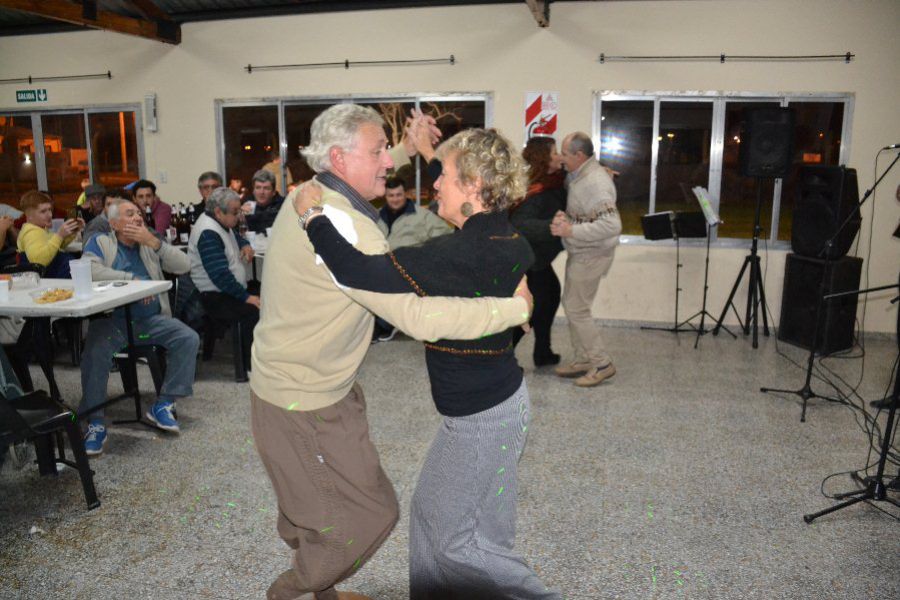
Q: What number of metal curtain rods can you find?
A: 3